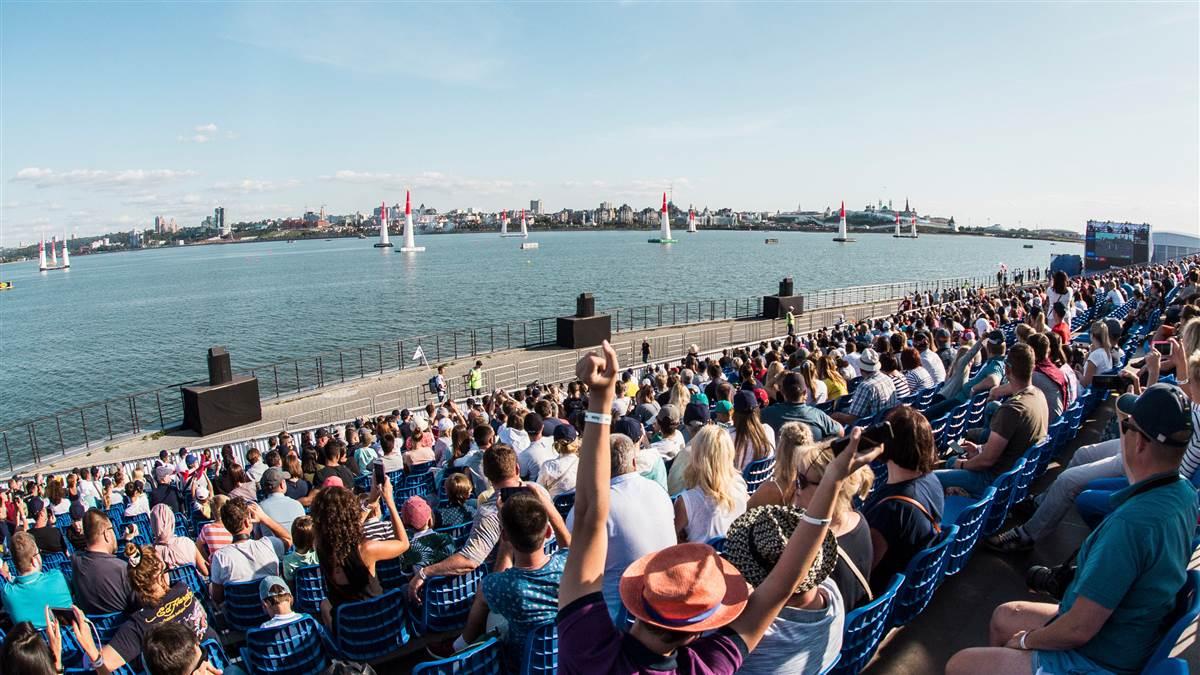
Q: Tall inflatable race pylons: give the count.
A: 12